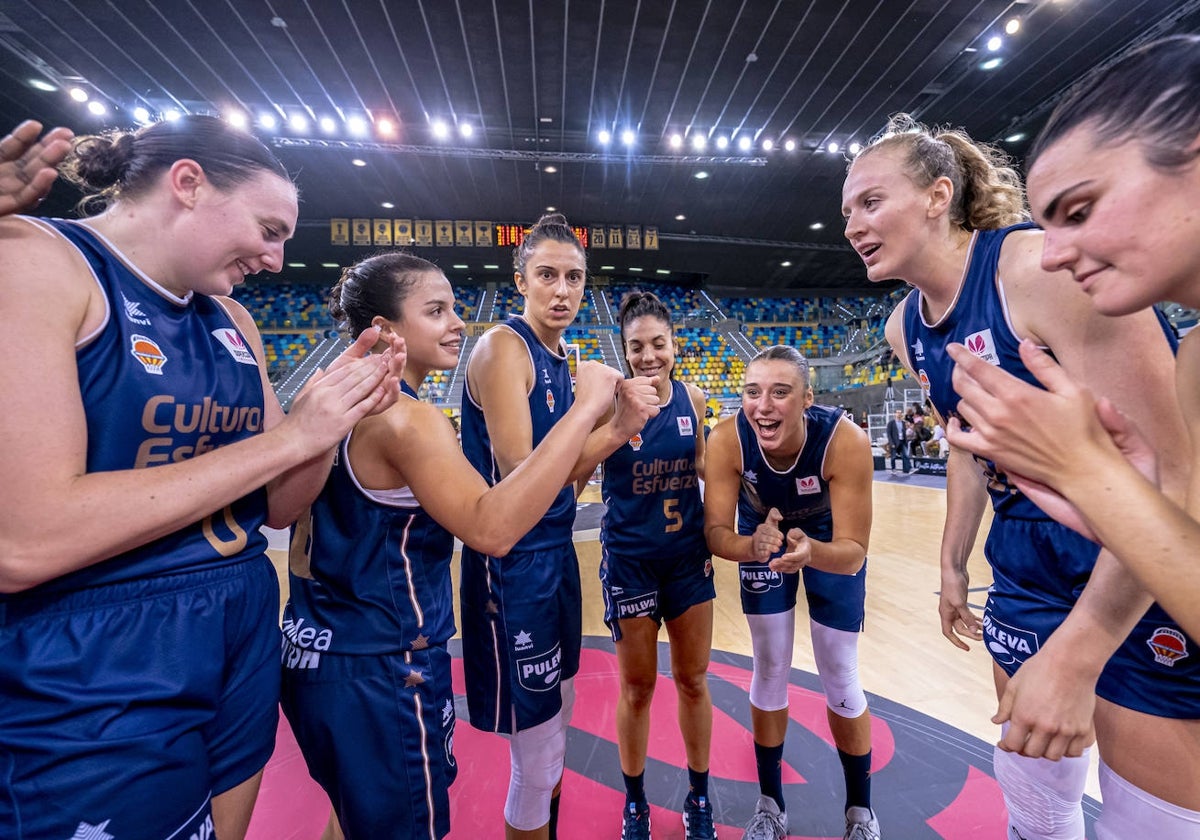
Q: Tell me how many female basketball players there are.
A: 7